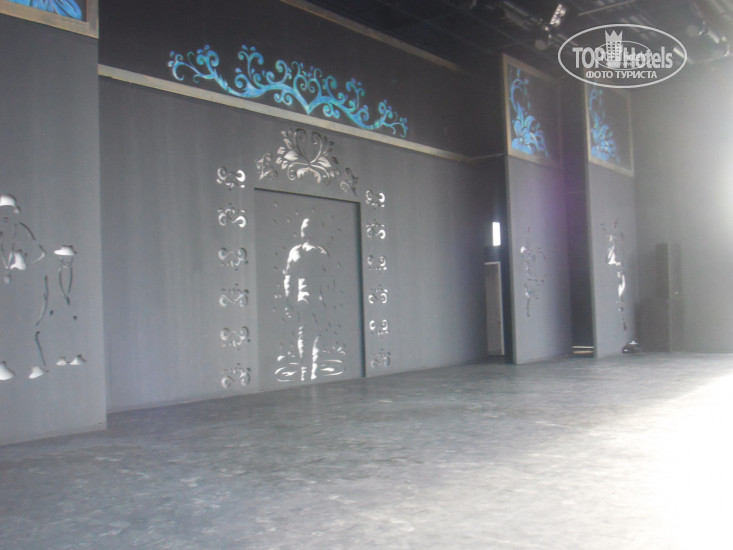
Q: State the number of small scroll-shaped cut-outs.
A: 12